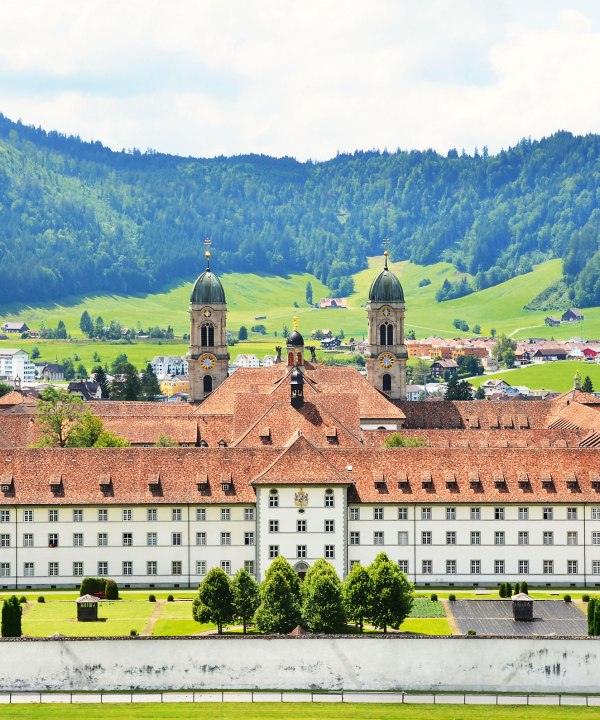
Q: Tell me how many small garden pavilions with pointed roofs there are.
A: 2